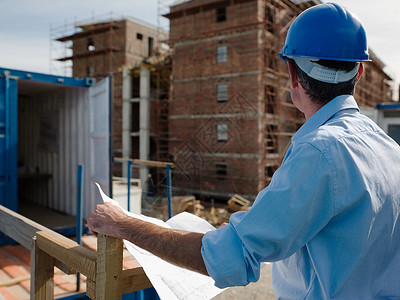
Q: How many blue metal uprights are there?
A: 3